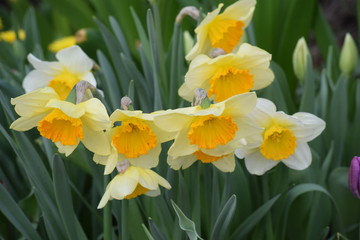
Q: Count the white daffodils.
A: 2